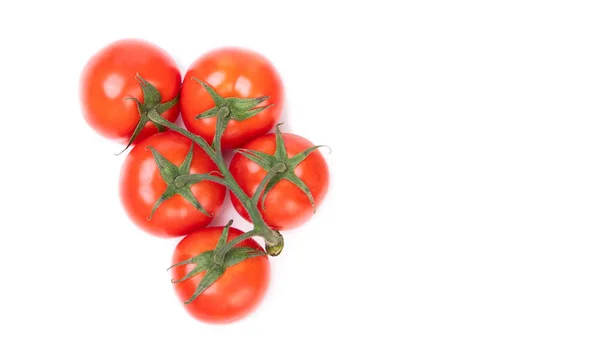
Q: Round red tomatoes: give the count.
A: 5